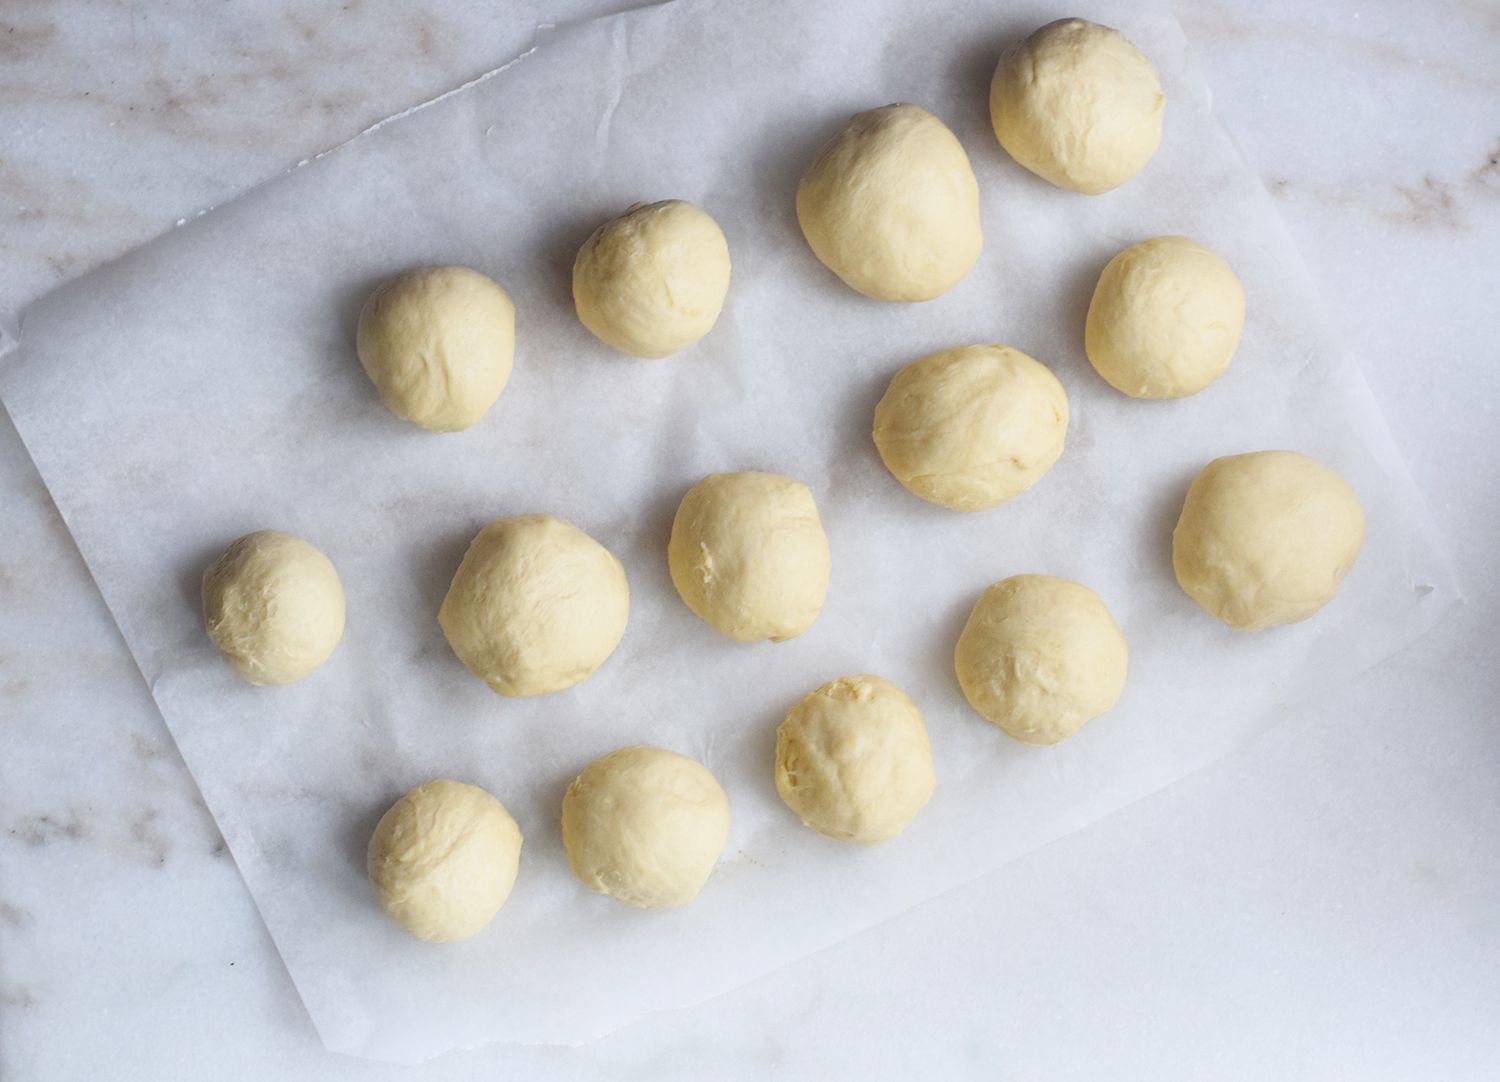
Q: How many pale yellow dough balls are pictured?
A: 14